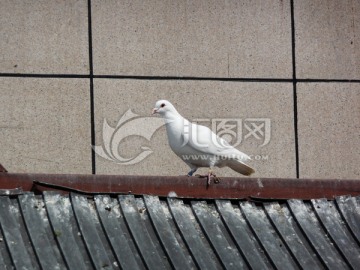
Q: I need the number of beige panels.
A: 6